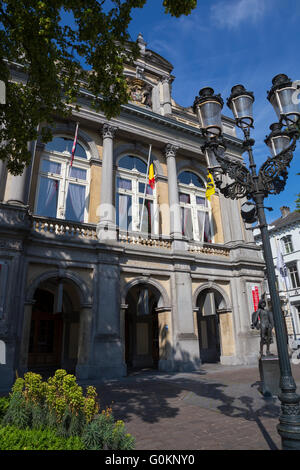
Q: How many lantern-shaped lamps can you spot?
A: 5